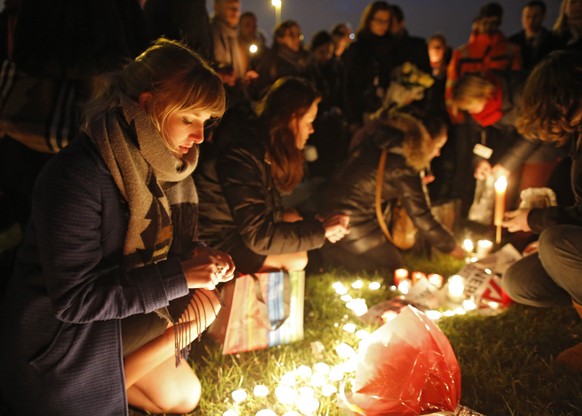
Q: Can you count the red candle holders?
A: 3